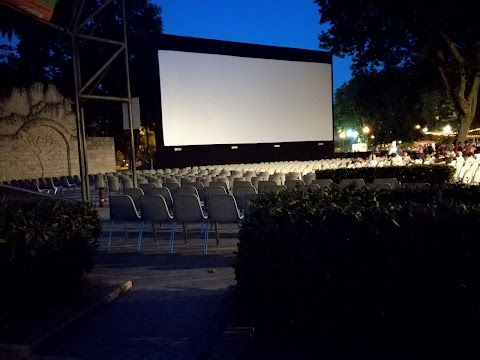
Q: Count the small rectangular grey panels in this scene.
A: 4